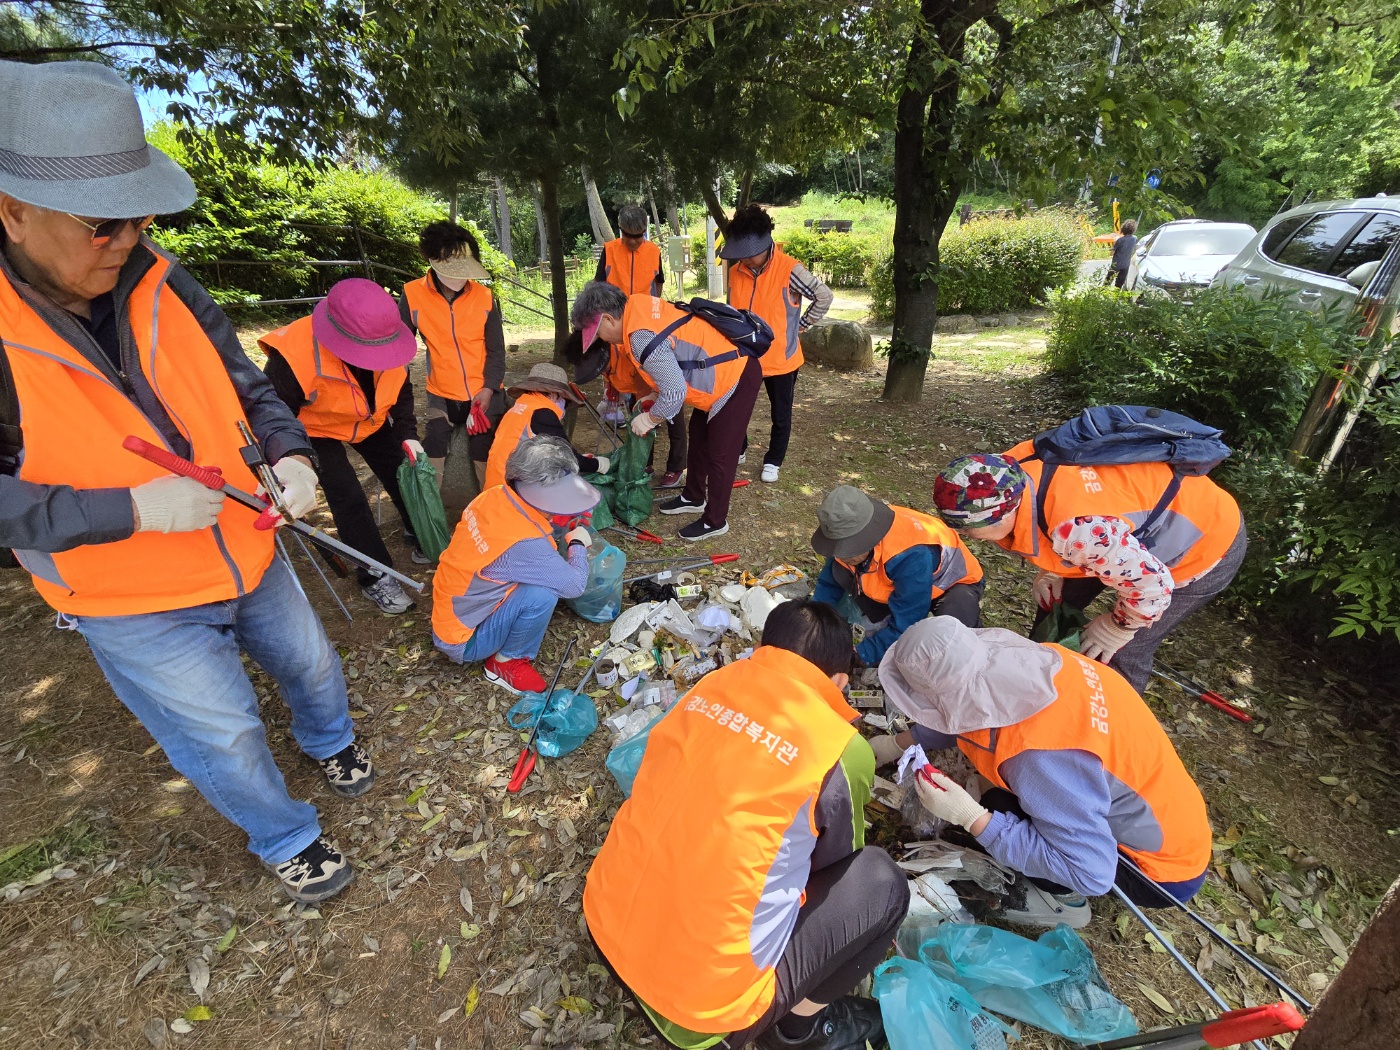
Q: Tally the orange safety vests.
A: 13